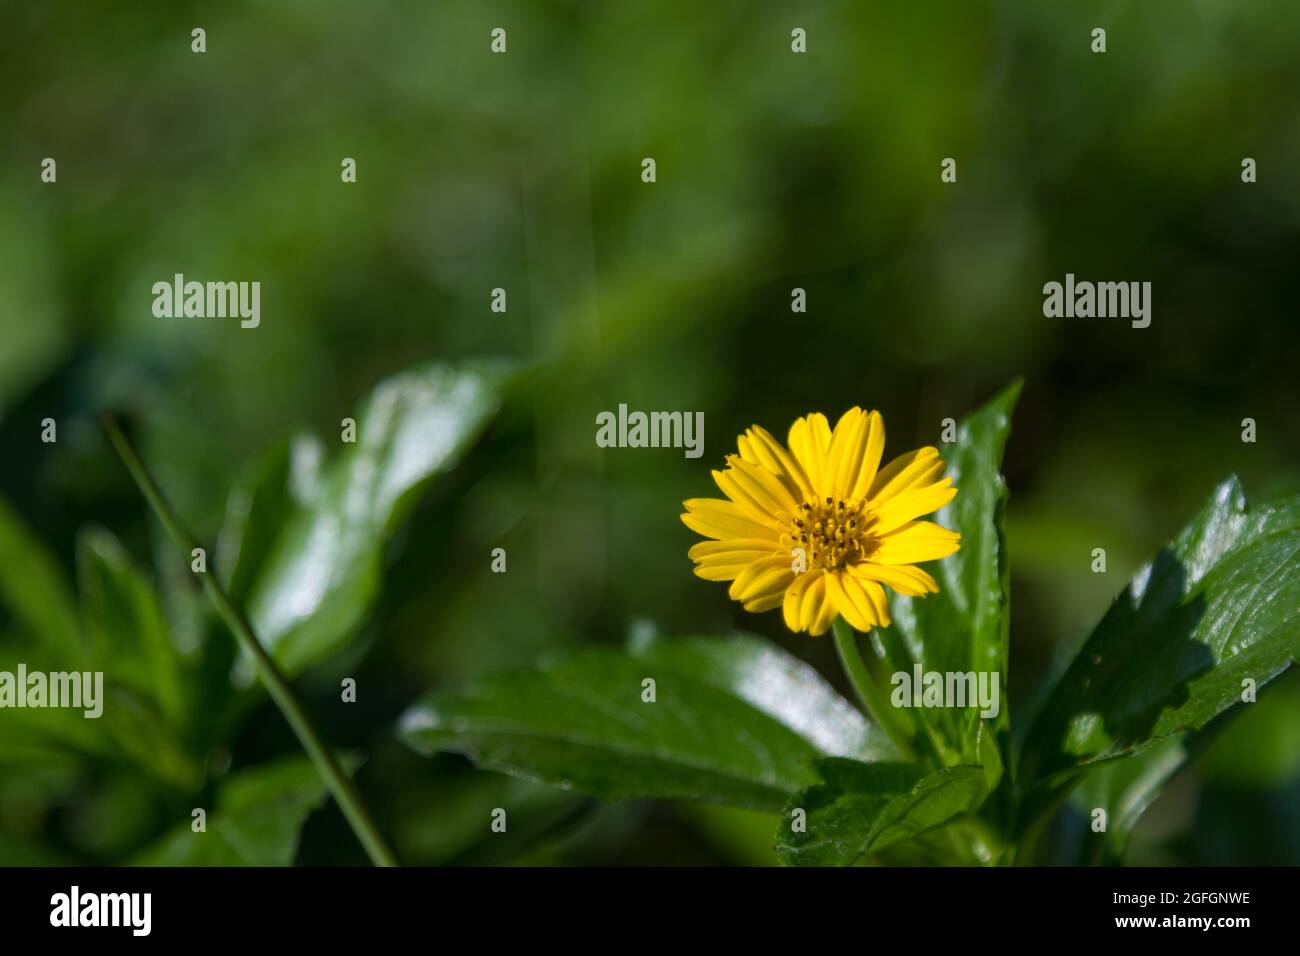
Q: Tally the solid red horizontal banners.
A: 0